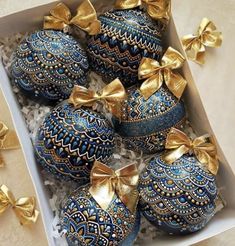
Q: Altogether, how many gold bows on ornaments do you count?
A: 6